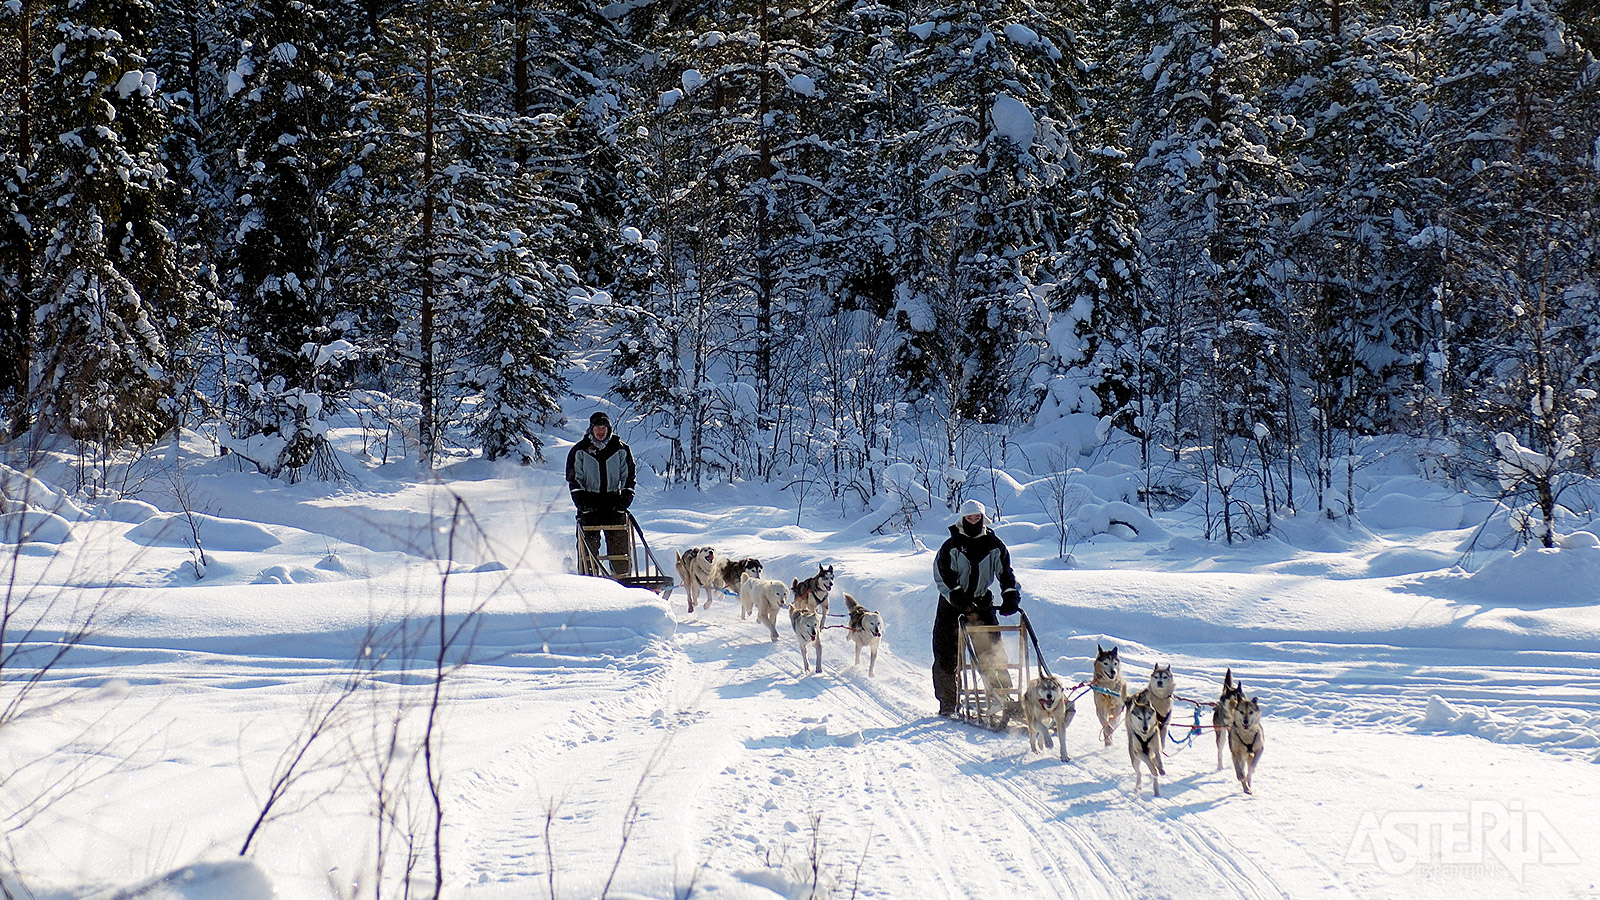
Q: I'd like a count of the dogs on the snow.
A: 12